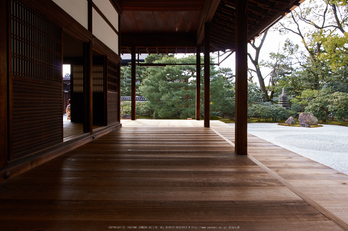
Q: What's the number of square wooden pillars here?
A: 4